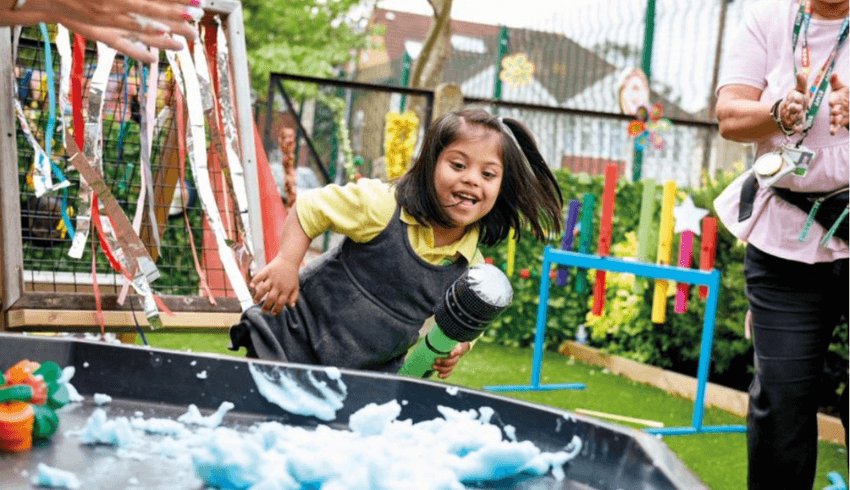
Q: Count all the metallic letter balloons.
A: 0